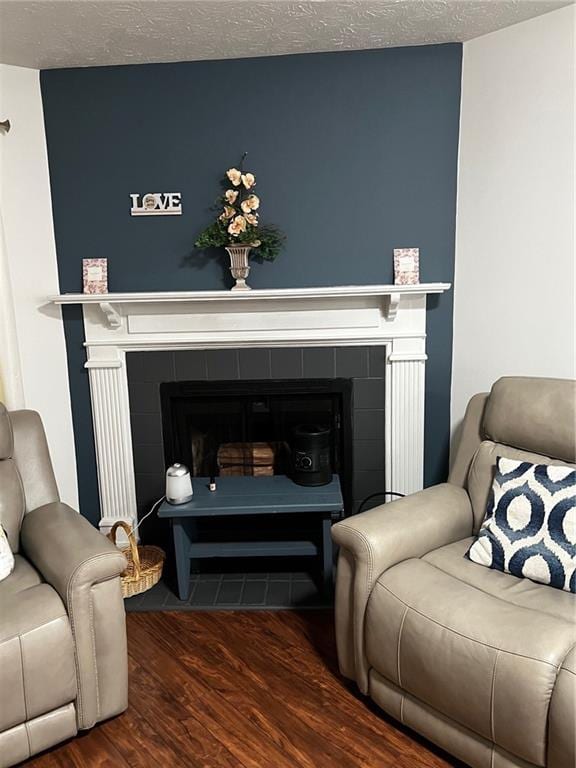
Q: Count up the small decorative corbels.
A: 2